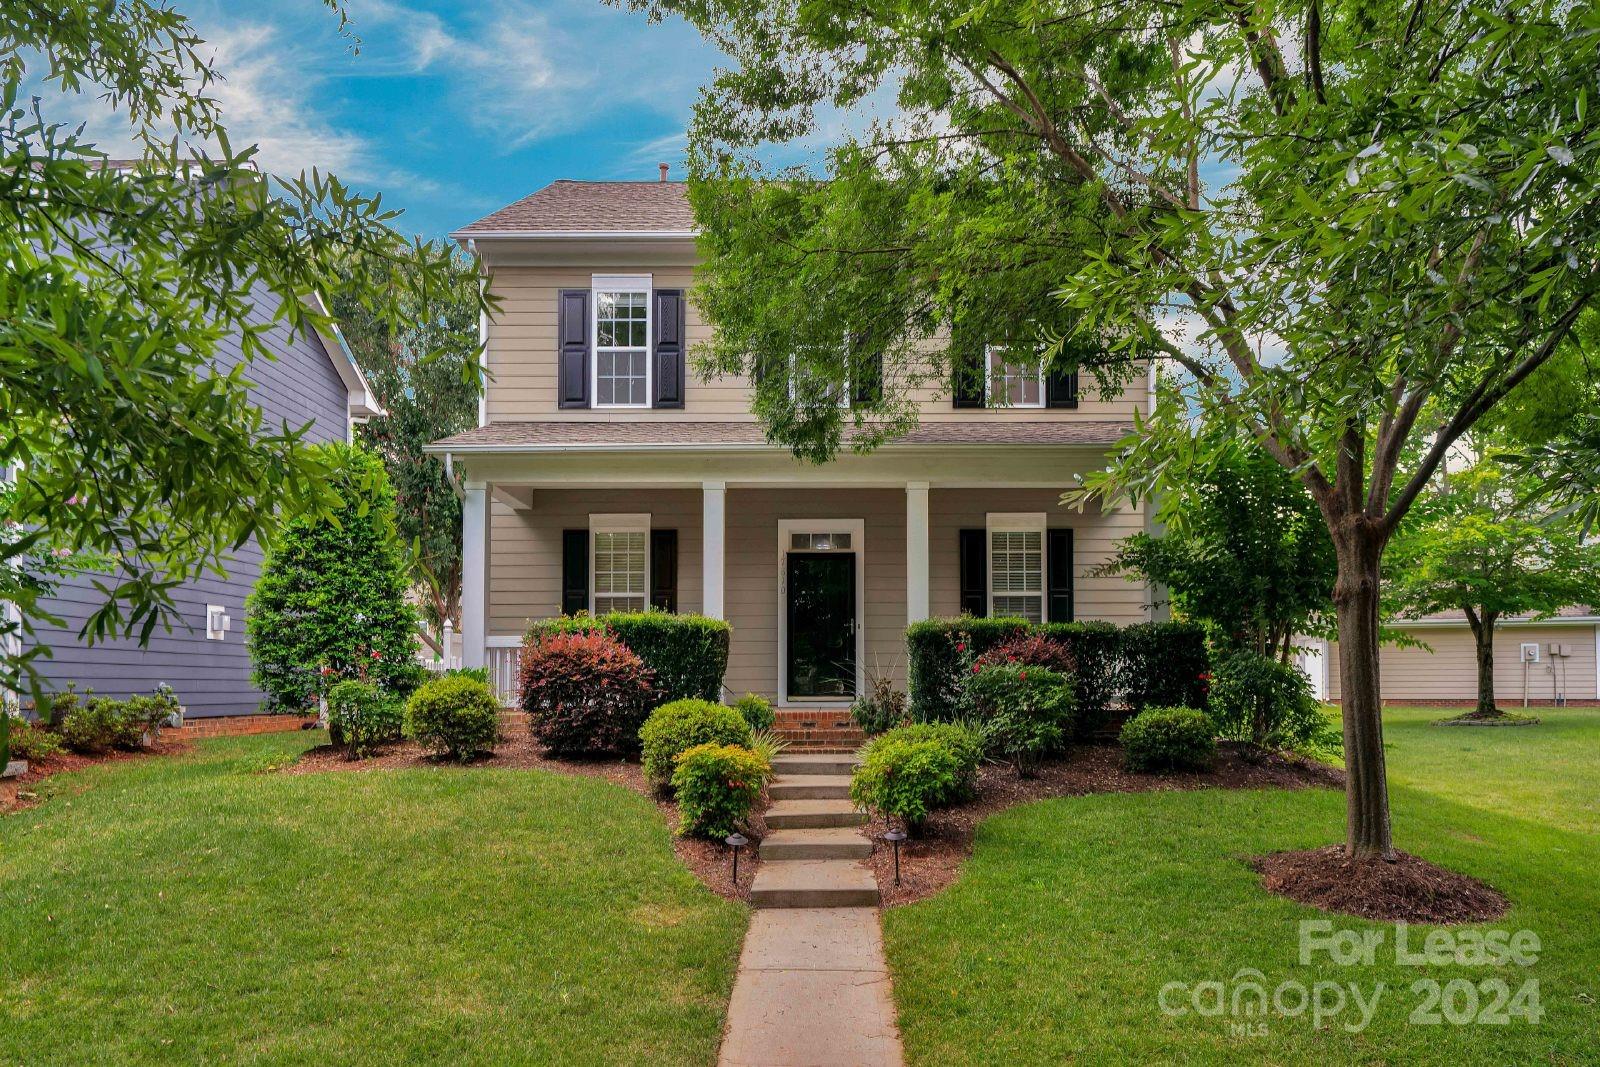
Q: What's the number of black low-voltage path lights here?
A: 2